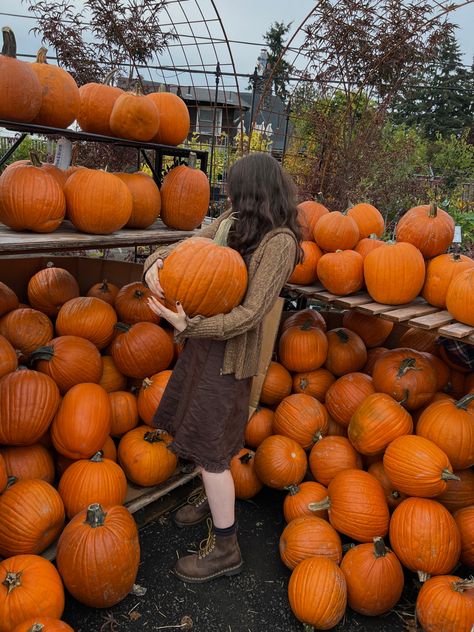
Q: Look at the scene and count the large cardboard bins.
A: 2